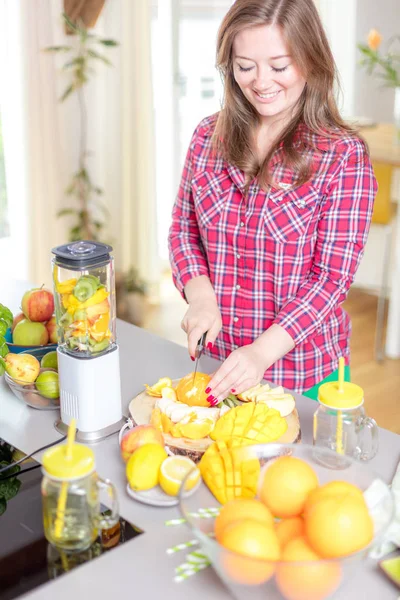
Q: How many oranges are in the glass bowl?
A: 7